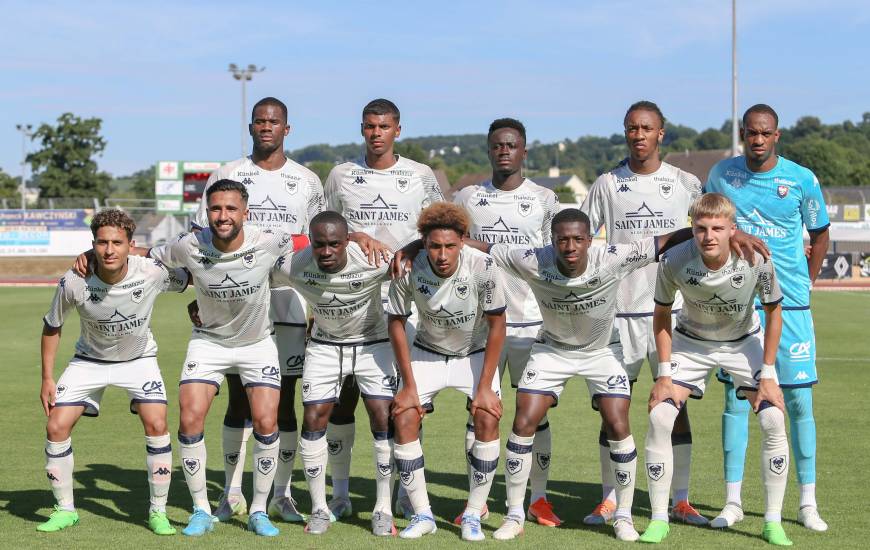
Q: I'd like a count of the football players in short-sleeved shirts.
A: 11